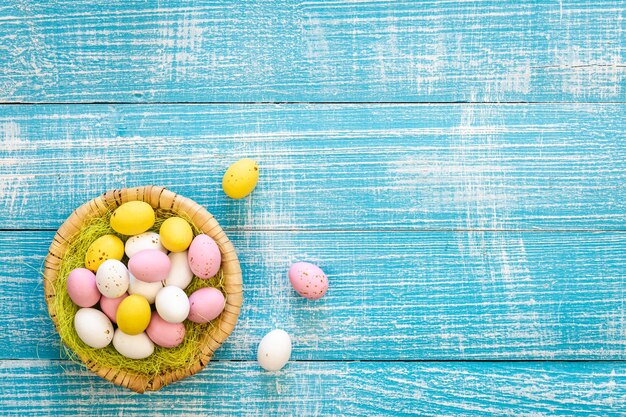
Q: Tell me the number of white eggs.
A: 8